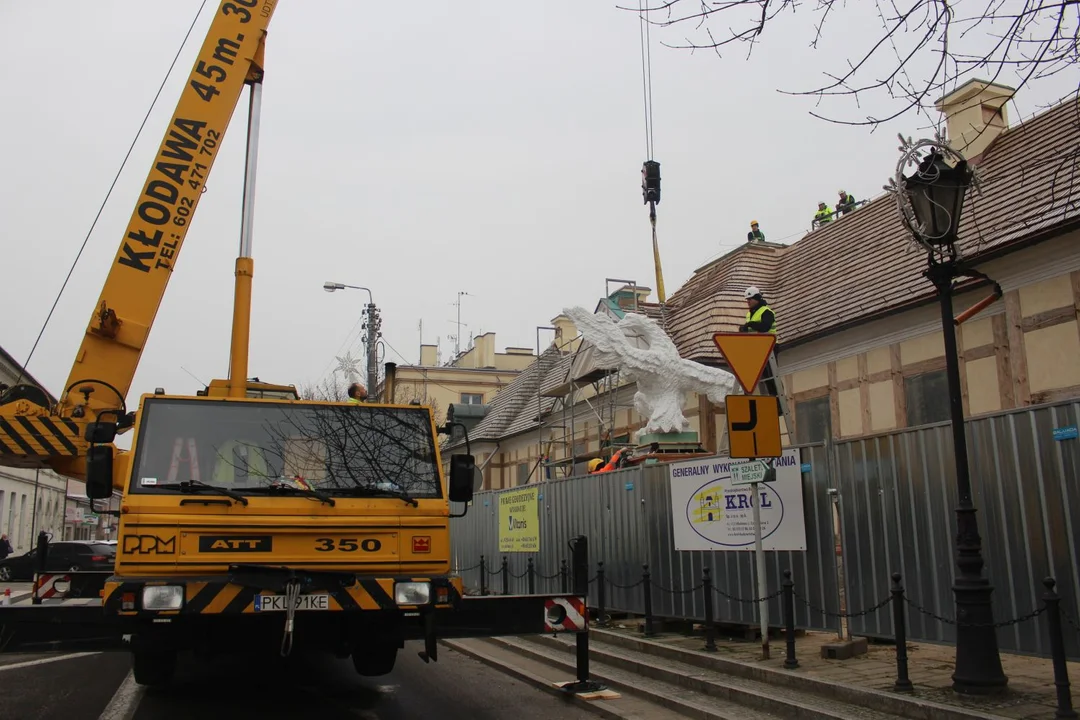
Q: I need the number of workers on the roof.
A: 3